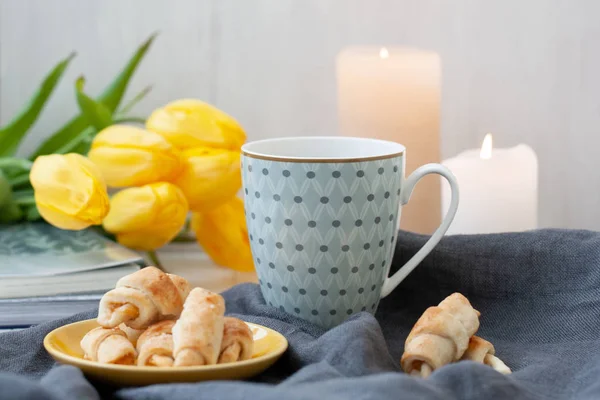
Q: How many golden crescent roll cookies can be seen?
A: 7